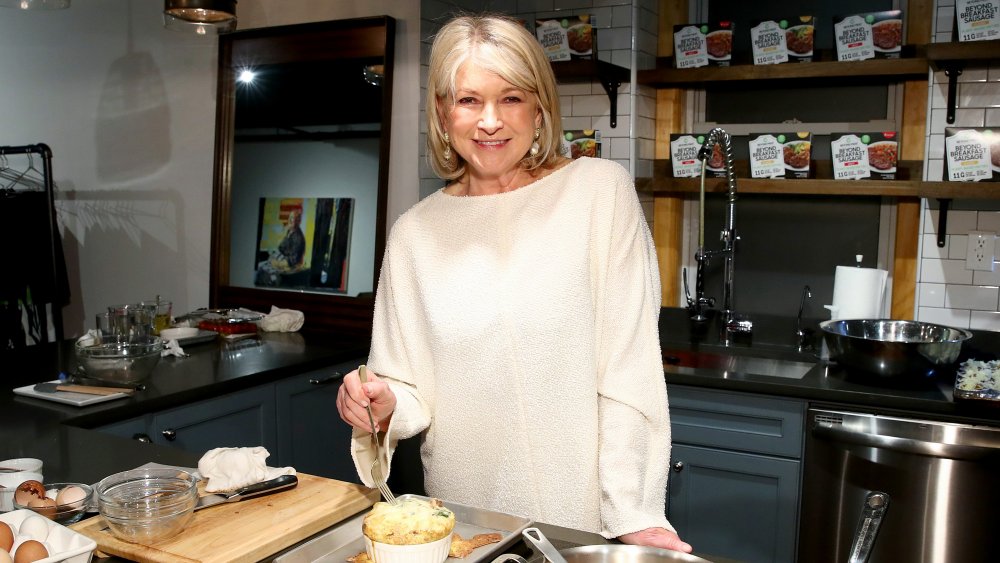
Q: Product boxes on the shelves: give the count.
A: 10